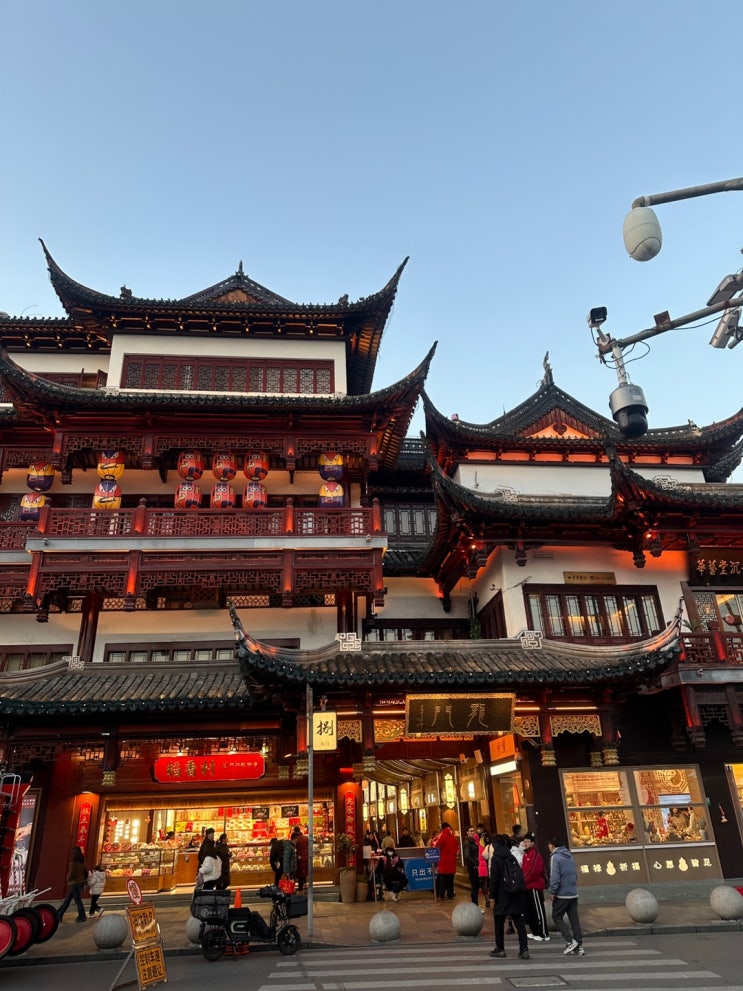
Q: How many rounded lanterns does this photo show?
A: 12